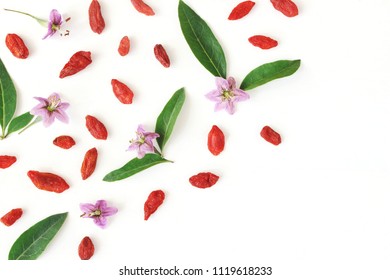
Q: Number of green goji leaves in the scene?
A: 7